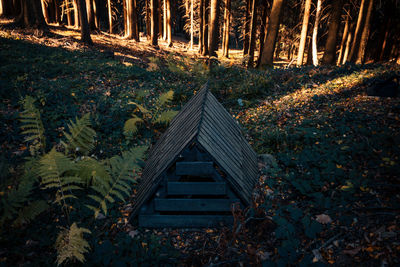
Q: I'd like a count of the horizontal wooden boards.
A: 4